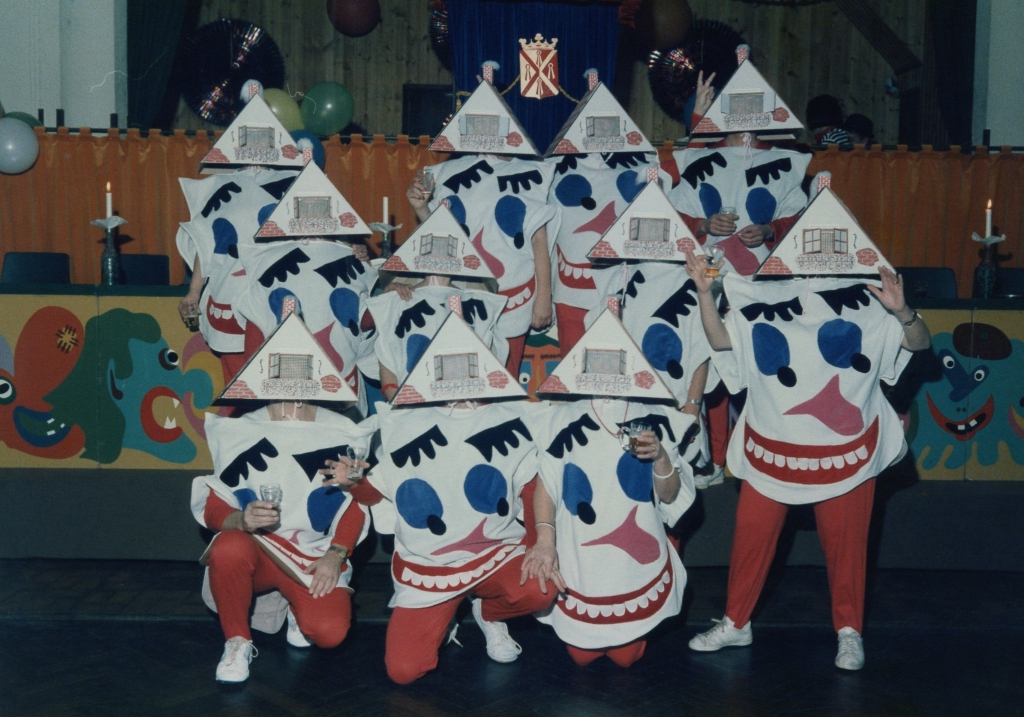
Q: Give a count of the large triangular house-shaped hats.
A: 11